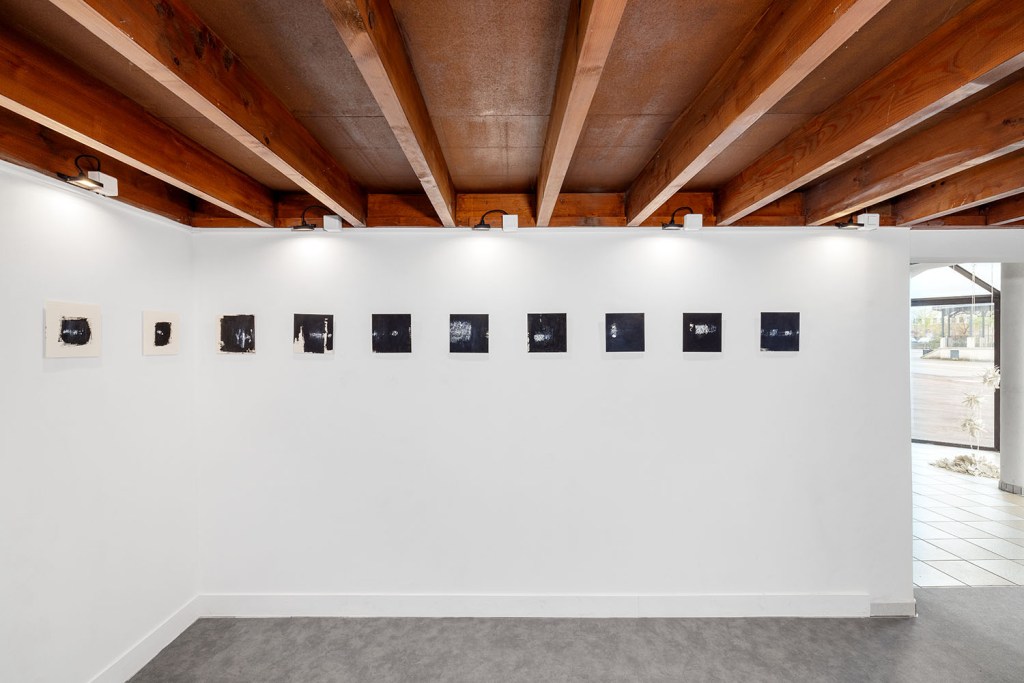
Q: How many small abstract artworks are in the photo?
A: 10